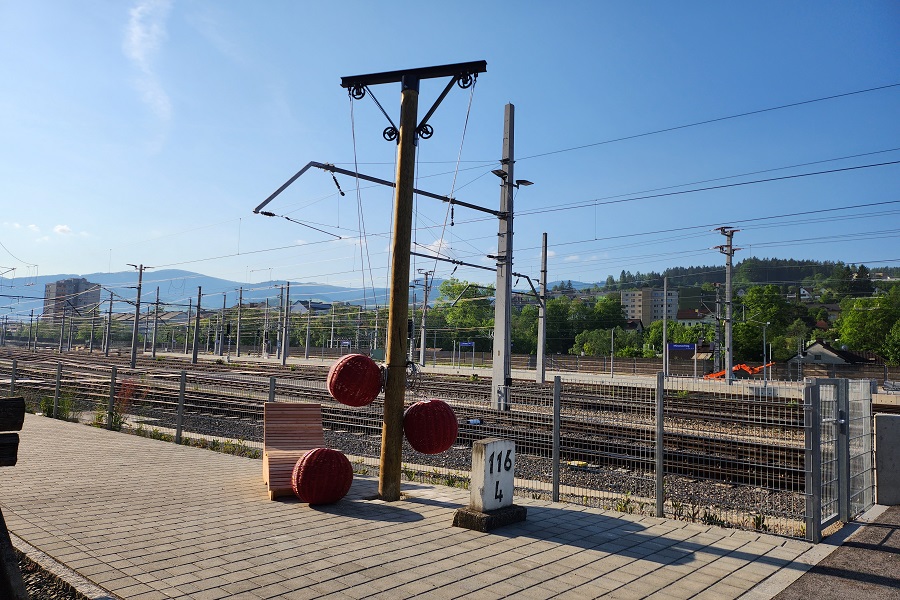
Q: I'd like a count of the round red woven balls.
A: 3